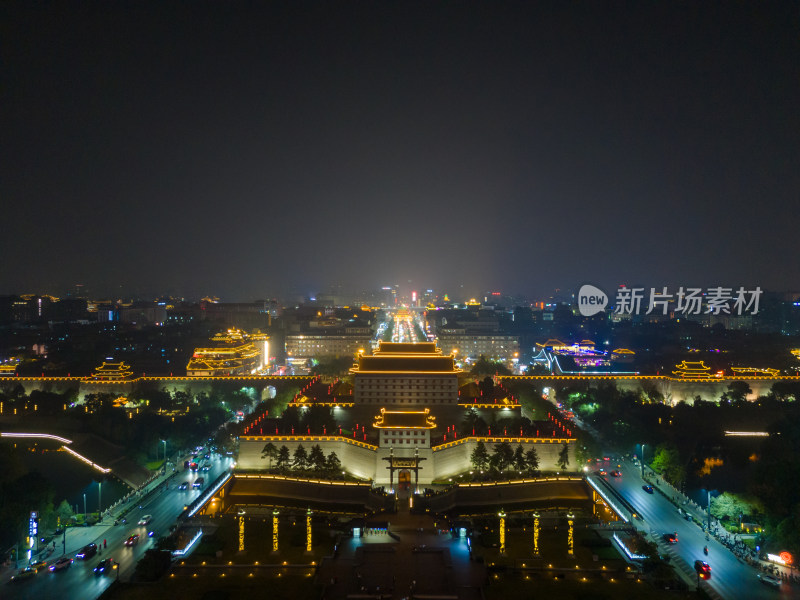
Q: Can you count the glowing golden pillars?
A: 6